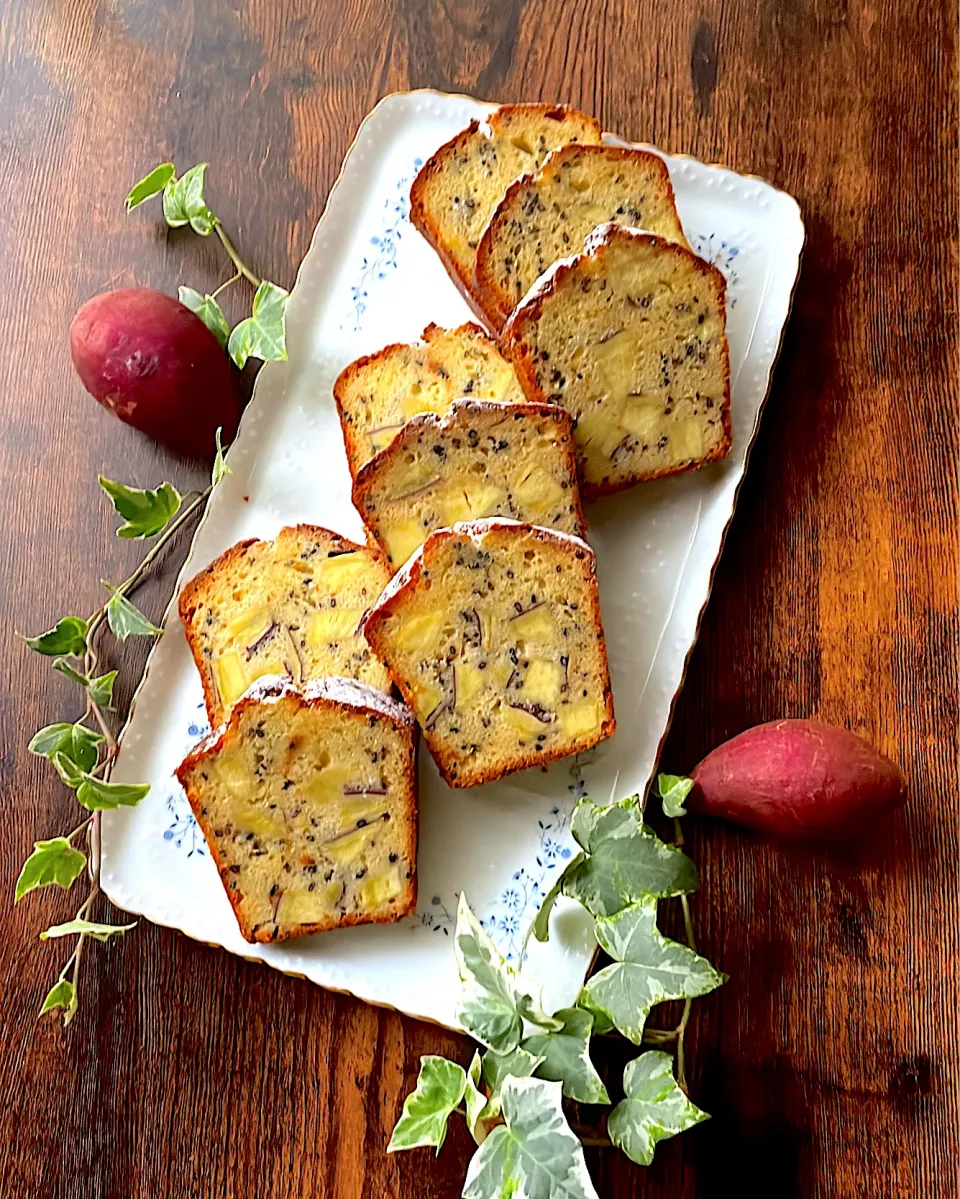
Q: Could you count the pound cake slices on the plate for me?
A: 8